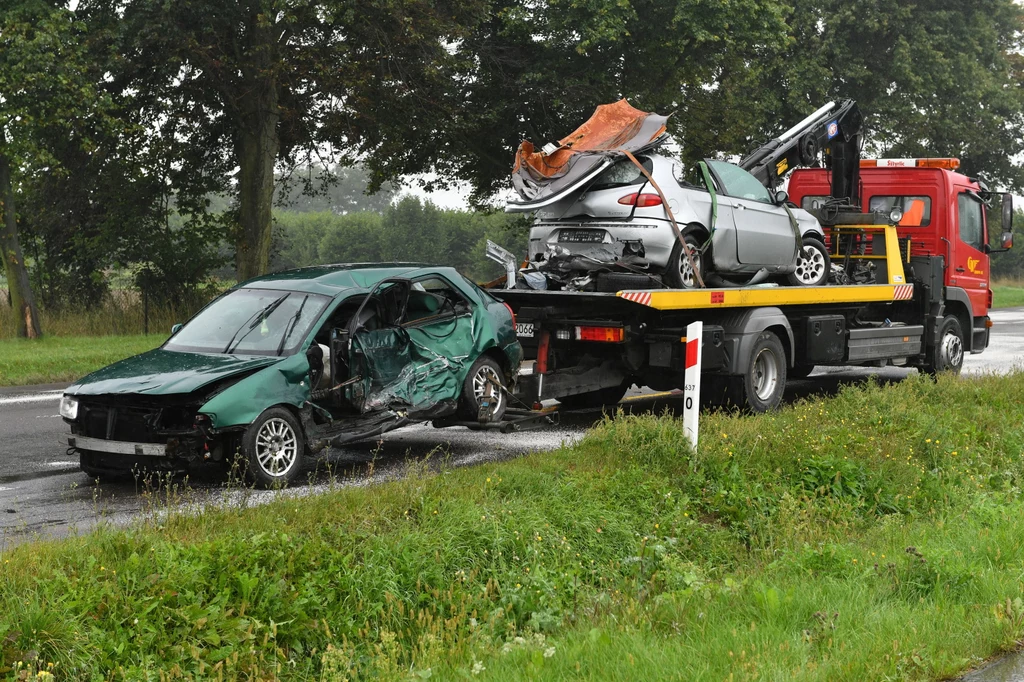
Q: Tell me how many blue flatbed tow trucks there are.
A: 0